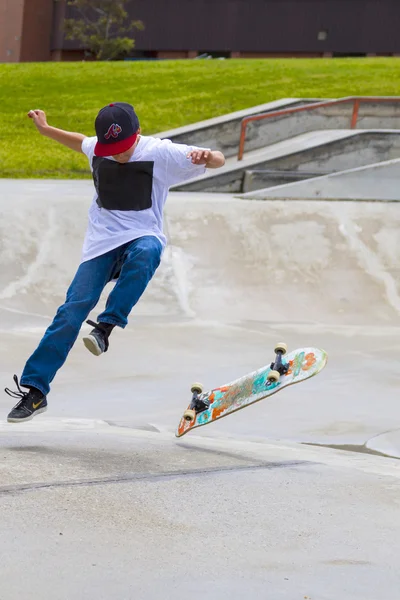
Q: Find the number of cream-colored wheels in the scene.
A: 4